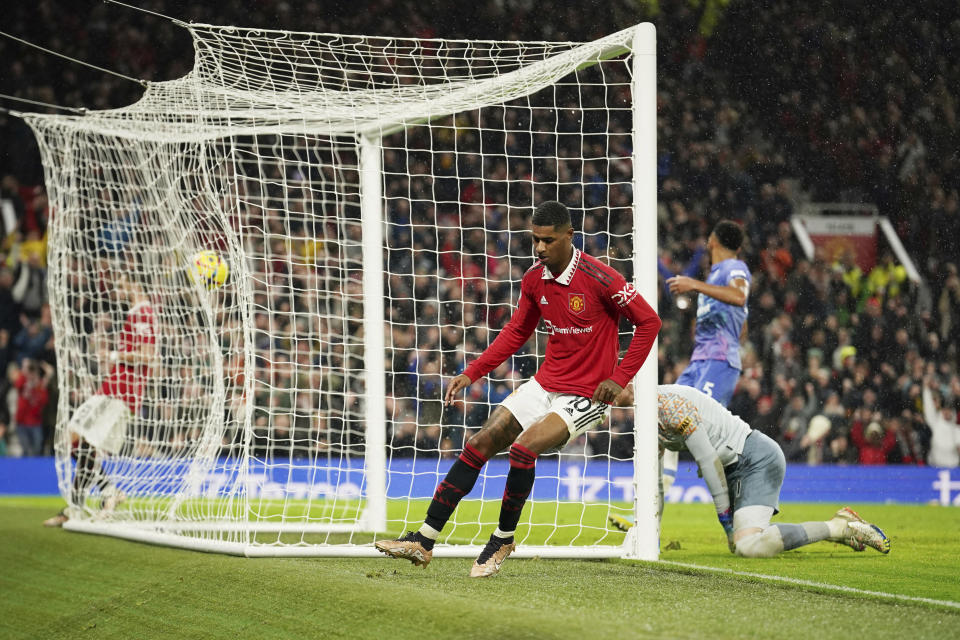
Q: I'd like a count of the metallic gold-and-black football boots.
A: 2